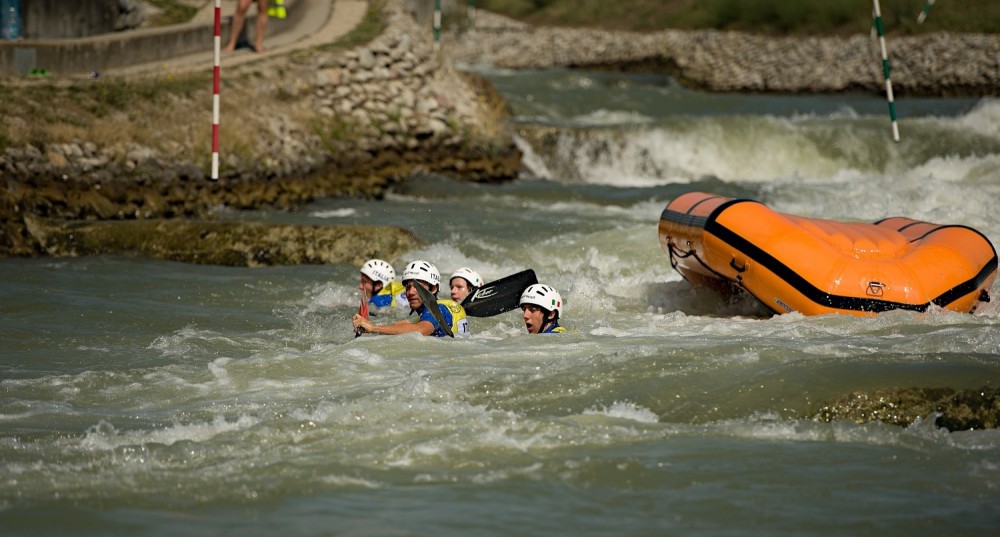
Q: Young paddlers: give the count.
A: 4